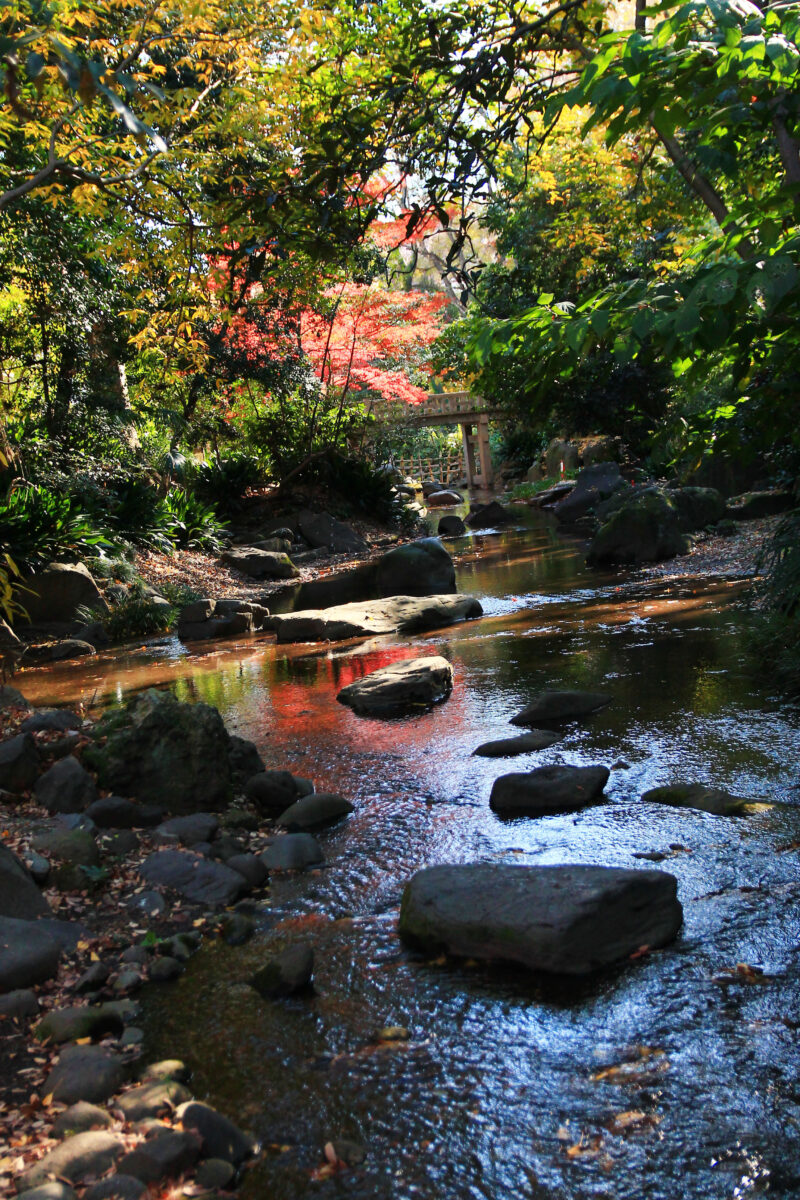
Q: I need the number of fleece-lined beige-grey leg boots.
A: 0